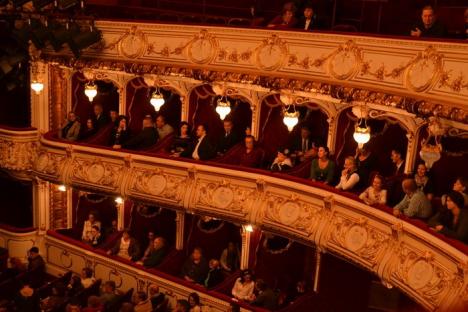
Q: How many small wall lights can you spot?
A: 3